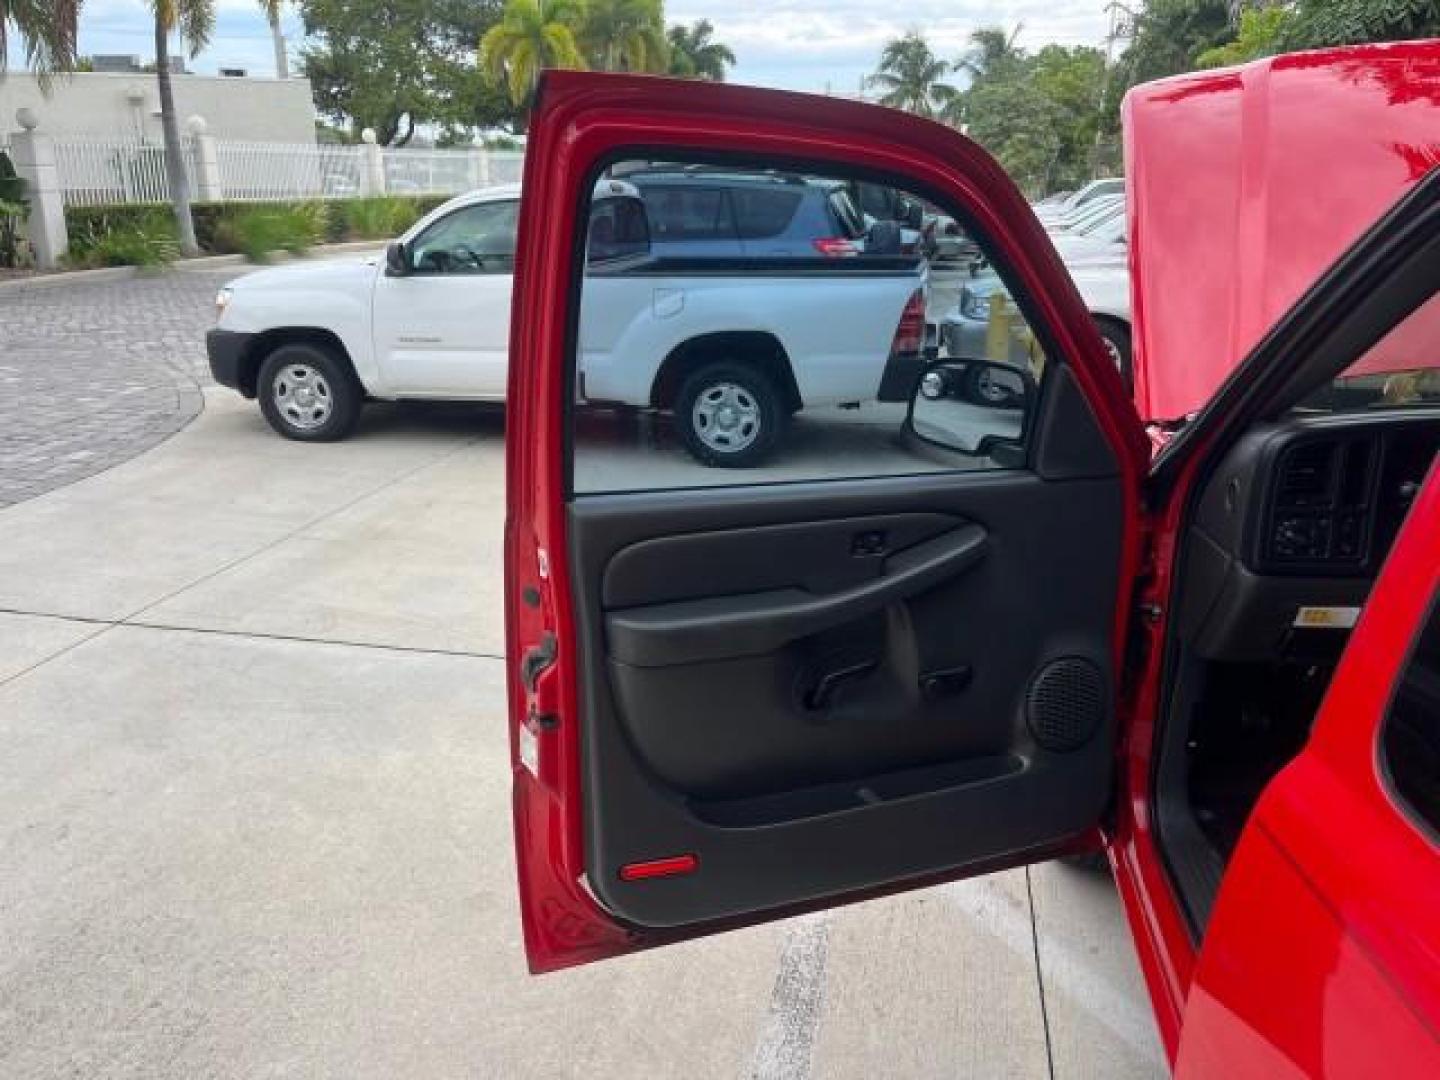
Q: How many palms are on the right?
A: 2